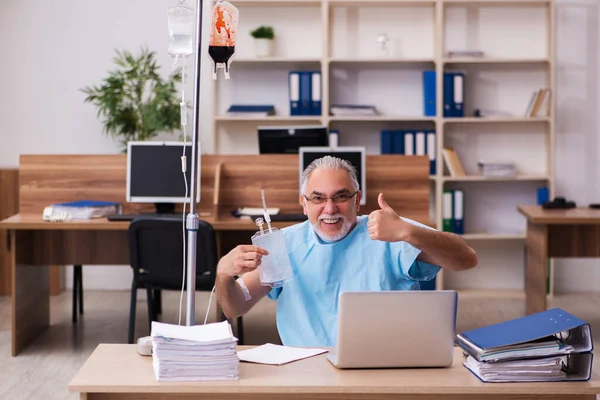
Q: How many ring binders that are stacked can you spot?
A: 2